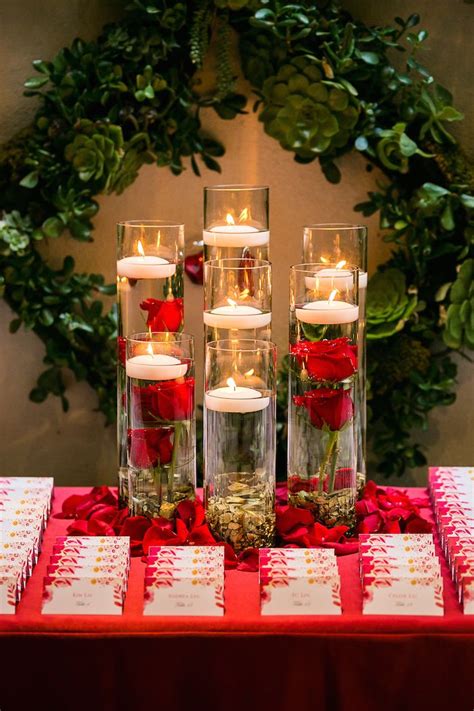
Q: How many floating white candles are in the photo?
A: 7